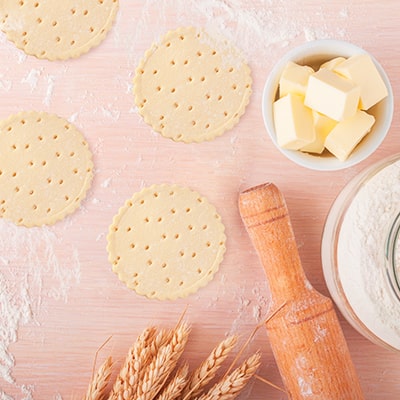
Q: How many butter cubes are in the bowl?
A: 7